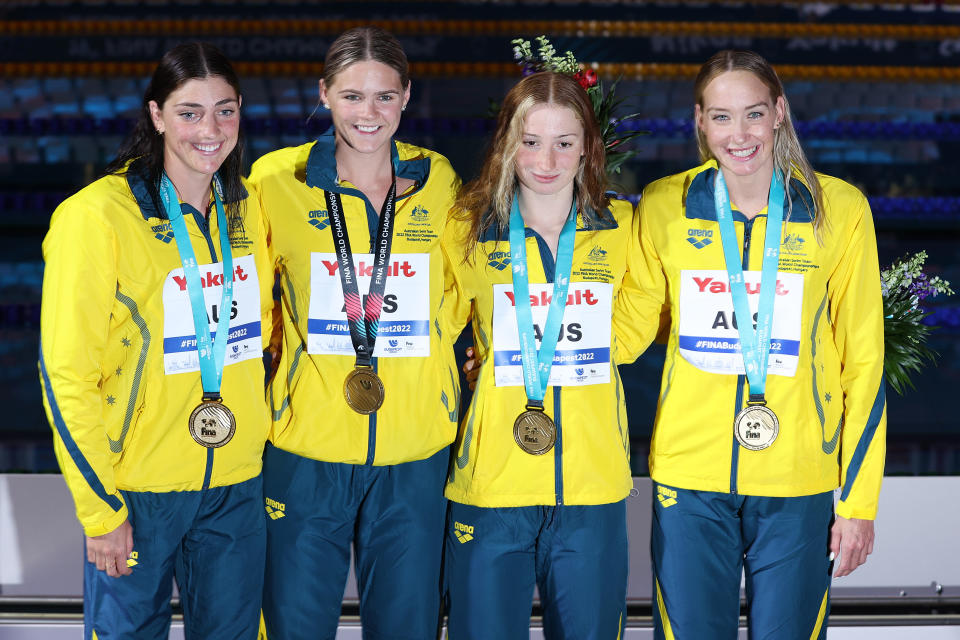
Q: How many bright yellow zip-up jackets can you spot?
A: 4